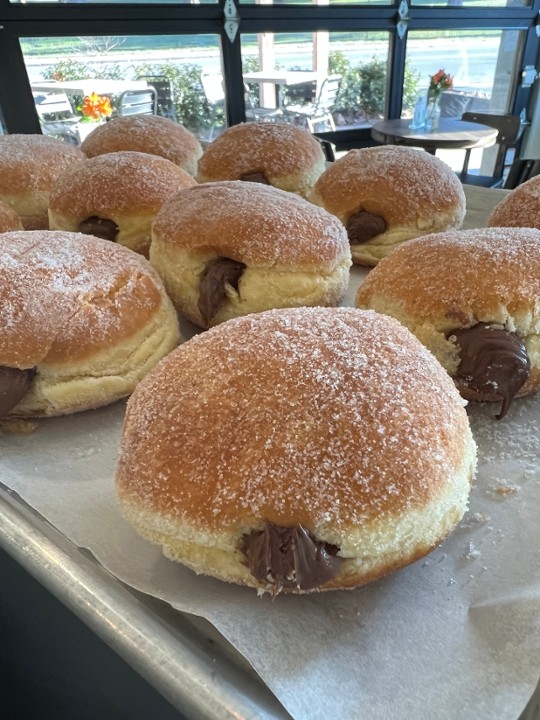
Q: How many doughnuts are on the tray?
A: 11